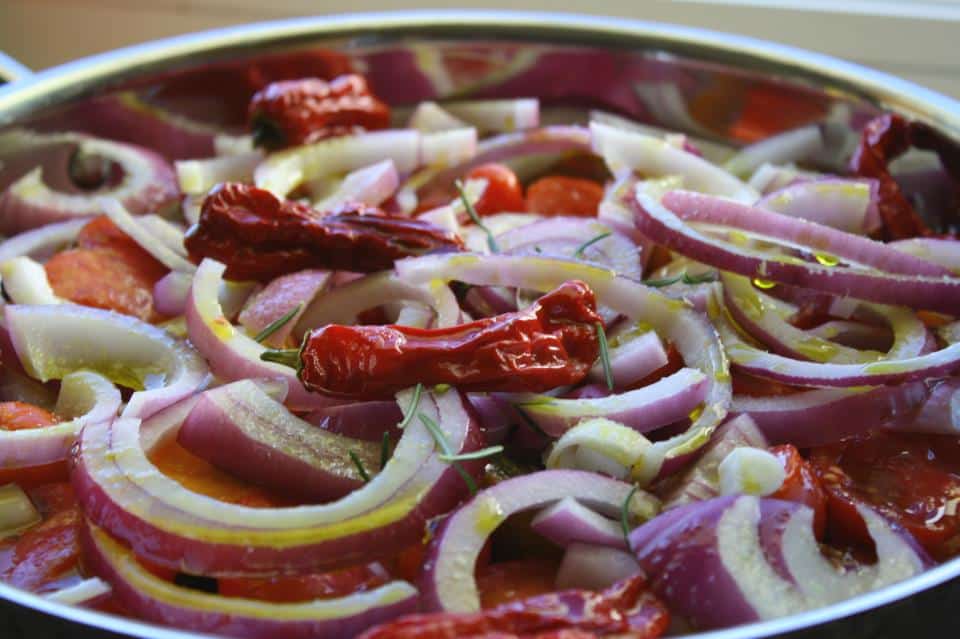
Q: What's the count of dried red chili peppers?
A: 5